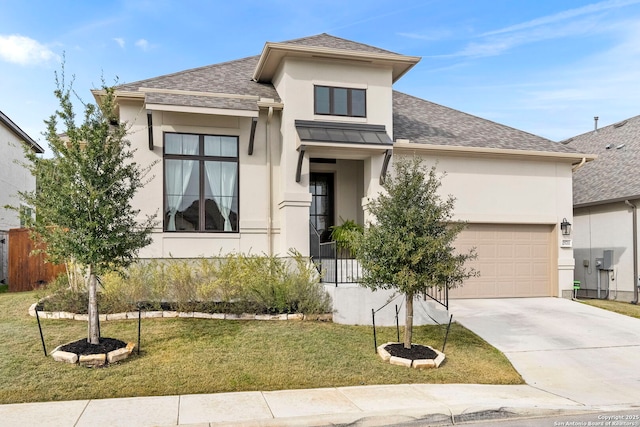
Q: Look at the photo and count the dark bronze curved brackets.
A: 4